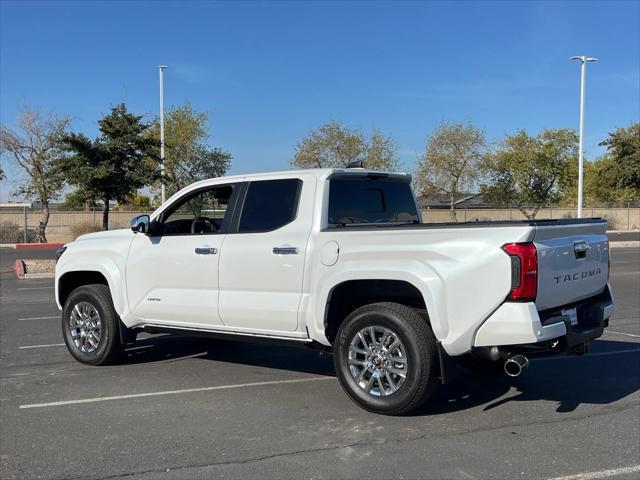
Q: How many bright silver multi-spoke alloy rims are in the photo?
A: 2